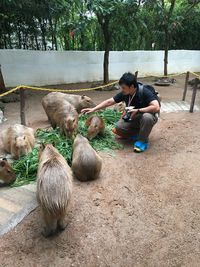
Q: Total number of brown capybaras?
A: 7